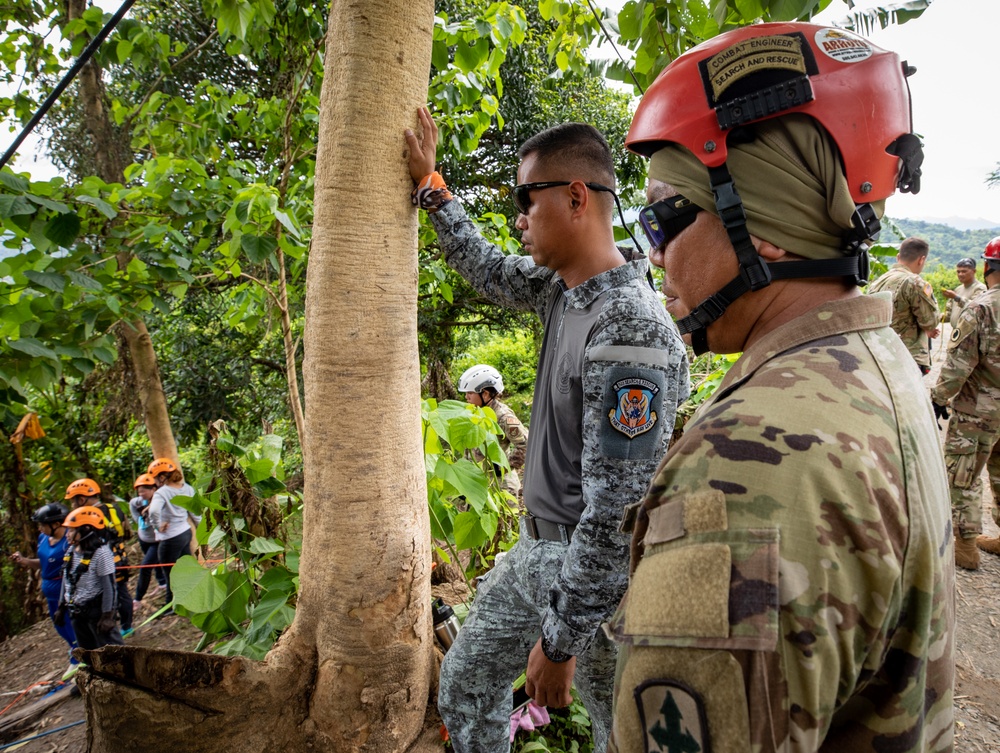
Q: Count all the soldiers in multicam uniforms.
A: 5